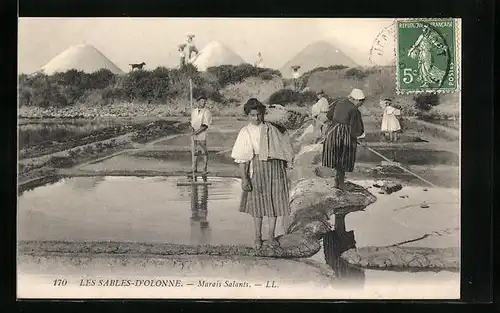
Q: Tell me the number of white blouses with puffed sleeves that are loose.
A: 1